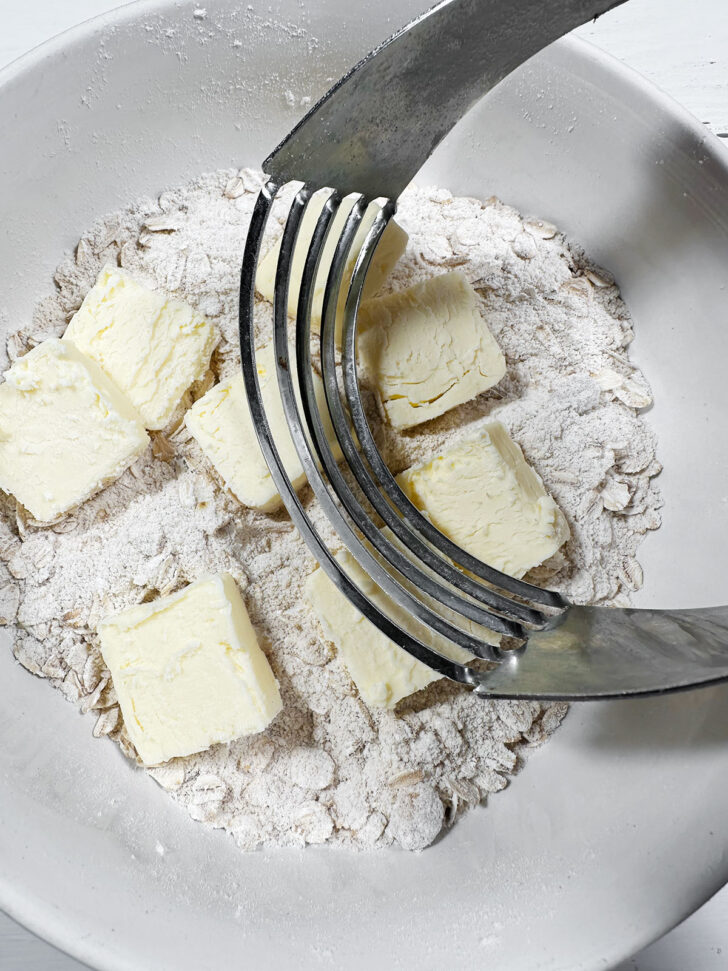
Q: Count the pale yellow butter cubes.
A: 8